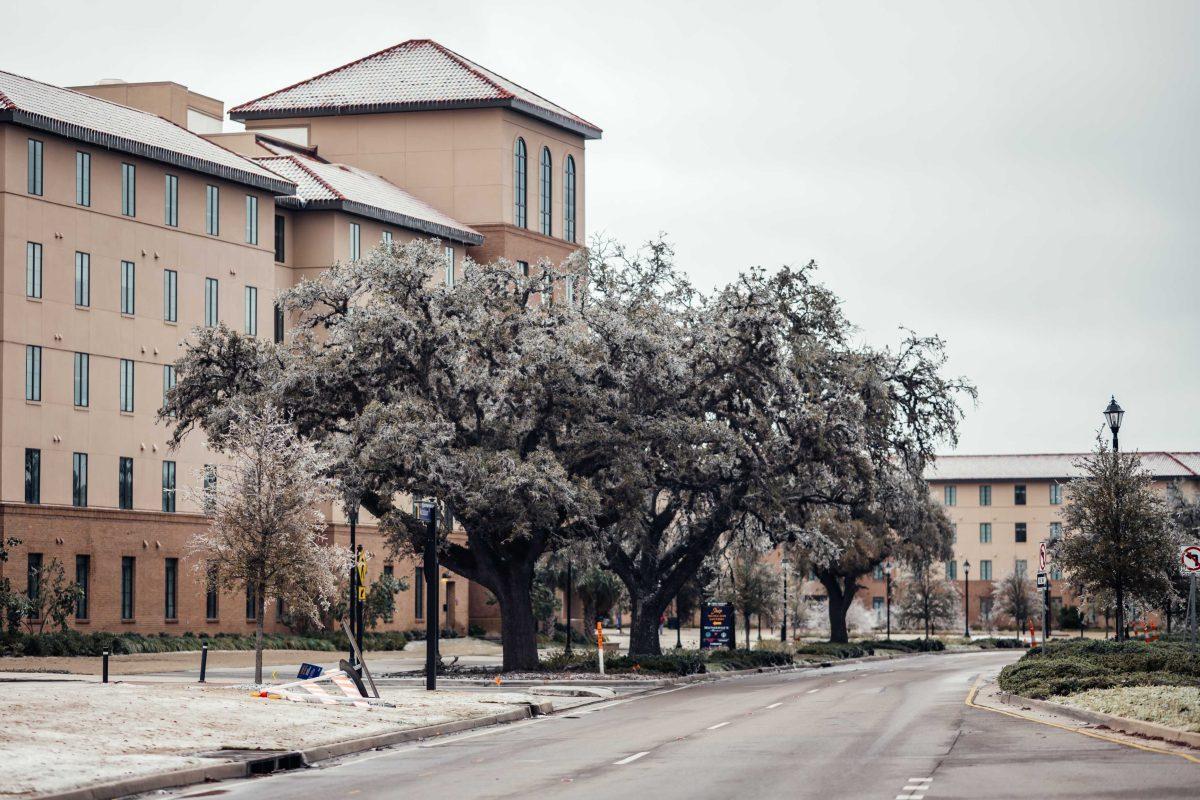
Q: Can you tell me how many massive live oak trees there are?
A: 3